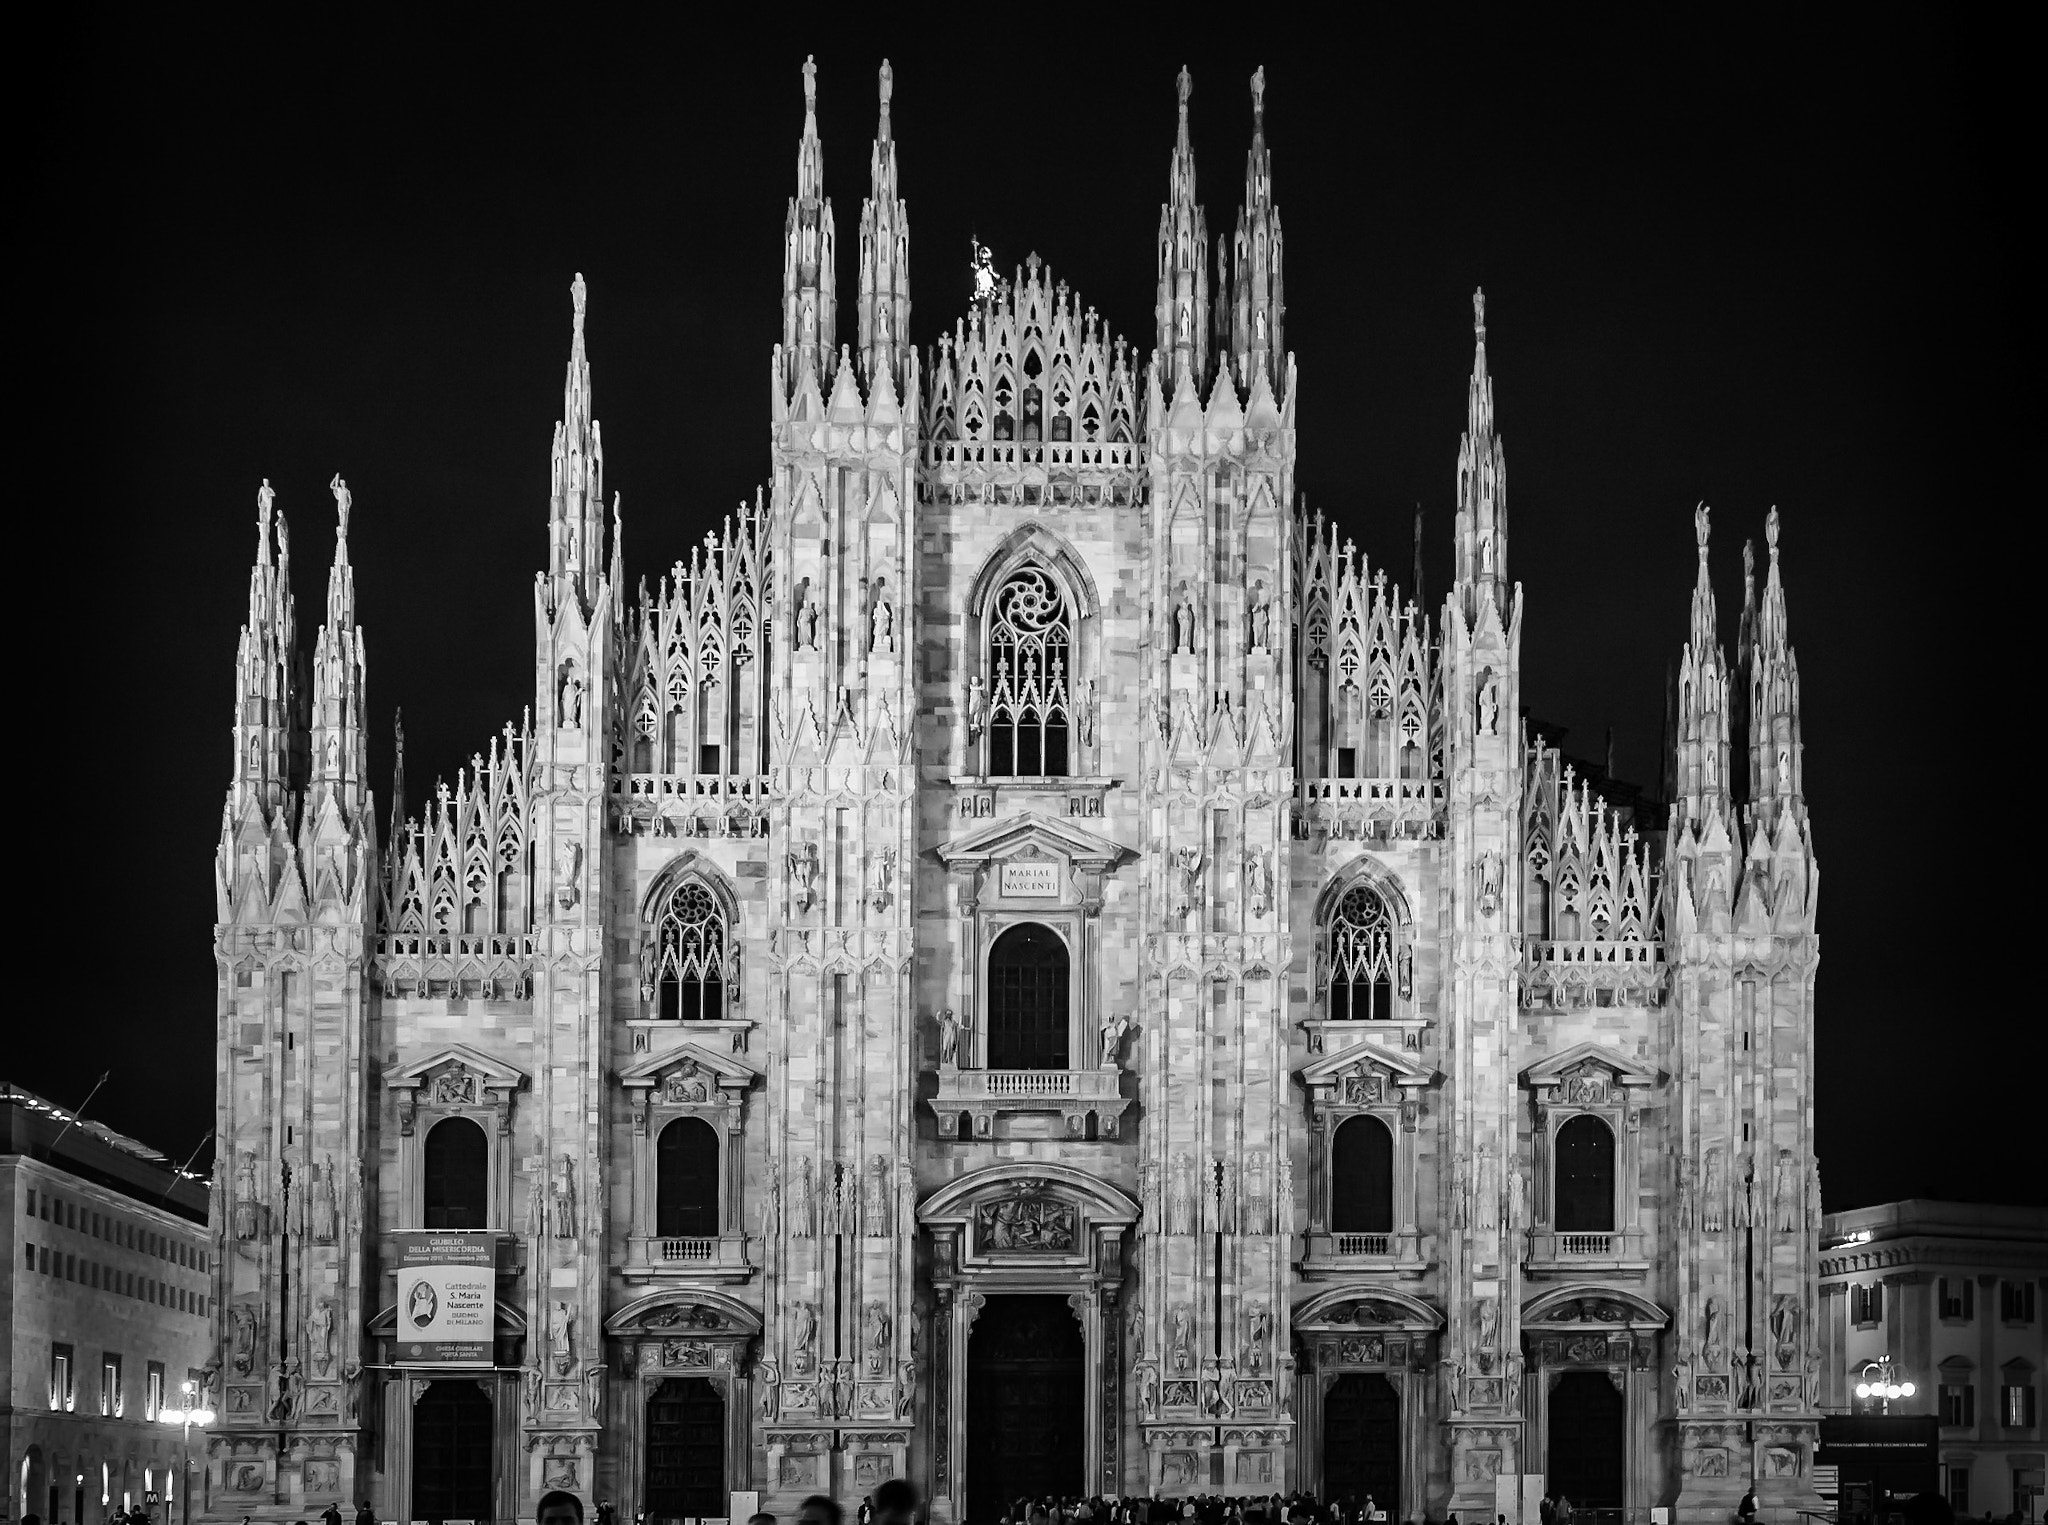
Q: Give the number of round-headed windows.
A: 5